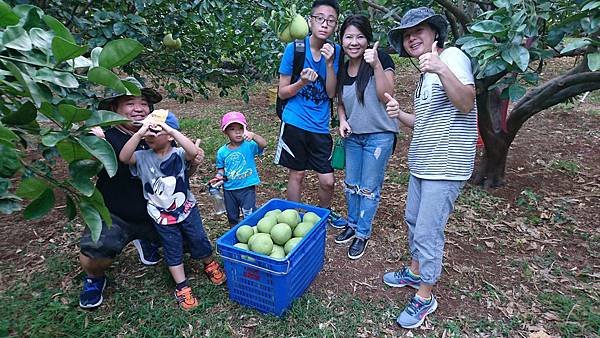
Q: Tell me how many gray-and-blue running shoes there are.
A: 2